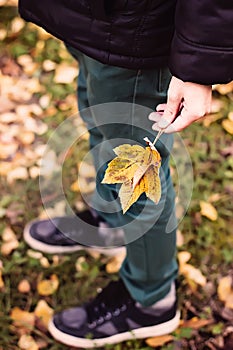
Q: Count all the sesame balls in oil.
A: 0